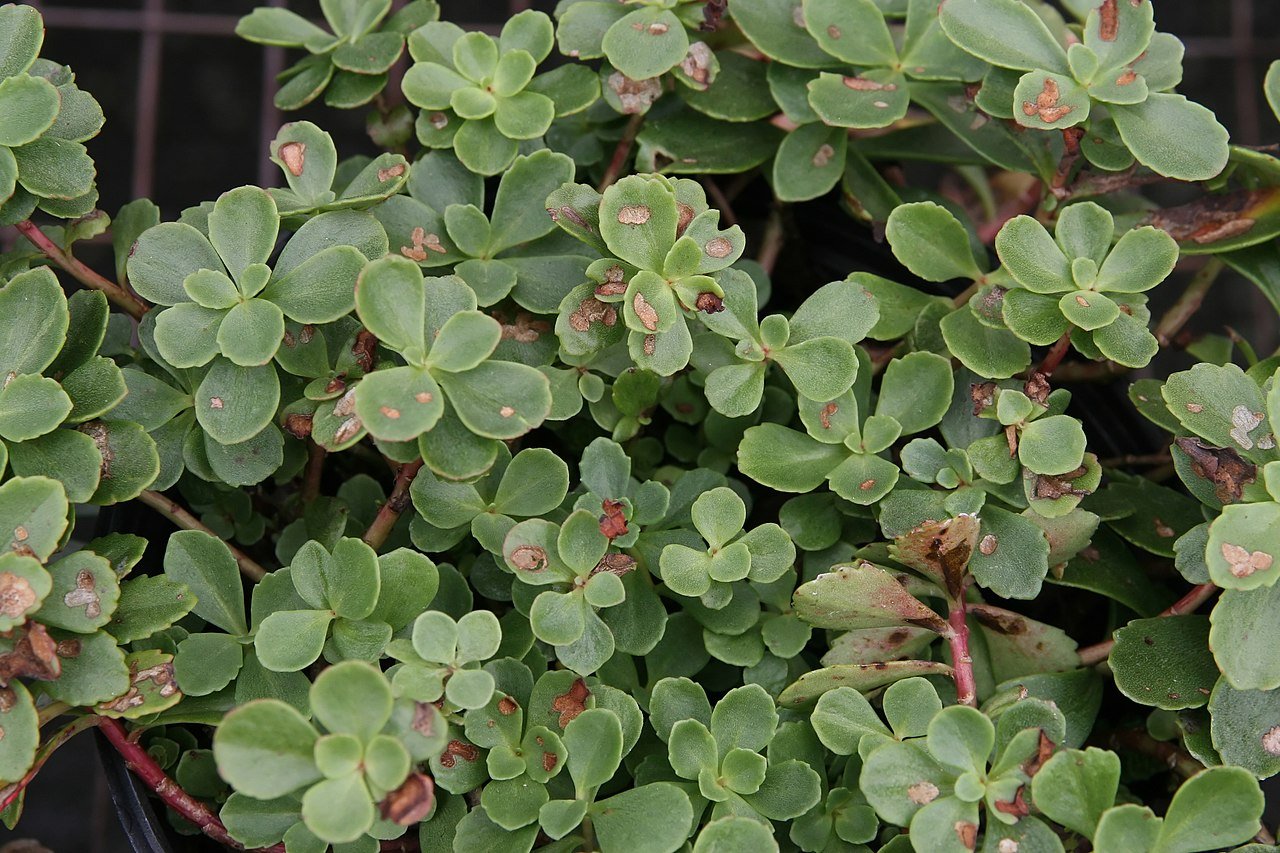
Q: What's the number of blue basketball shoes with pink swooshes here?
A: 0